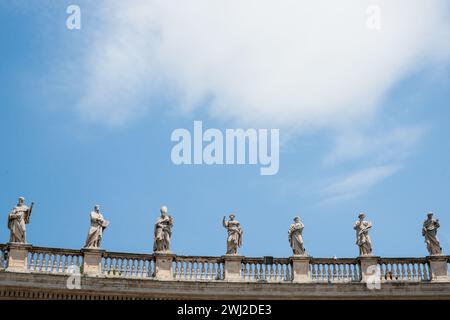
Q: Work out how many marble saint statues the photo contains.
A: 7